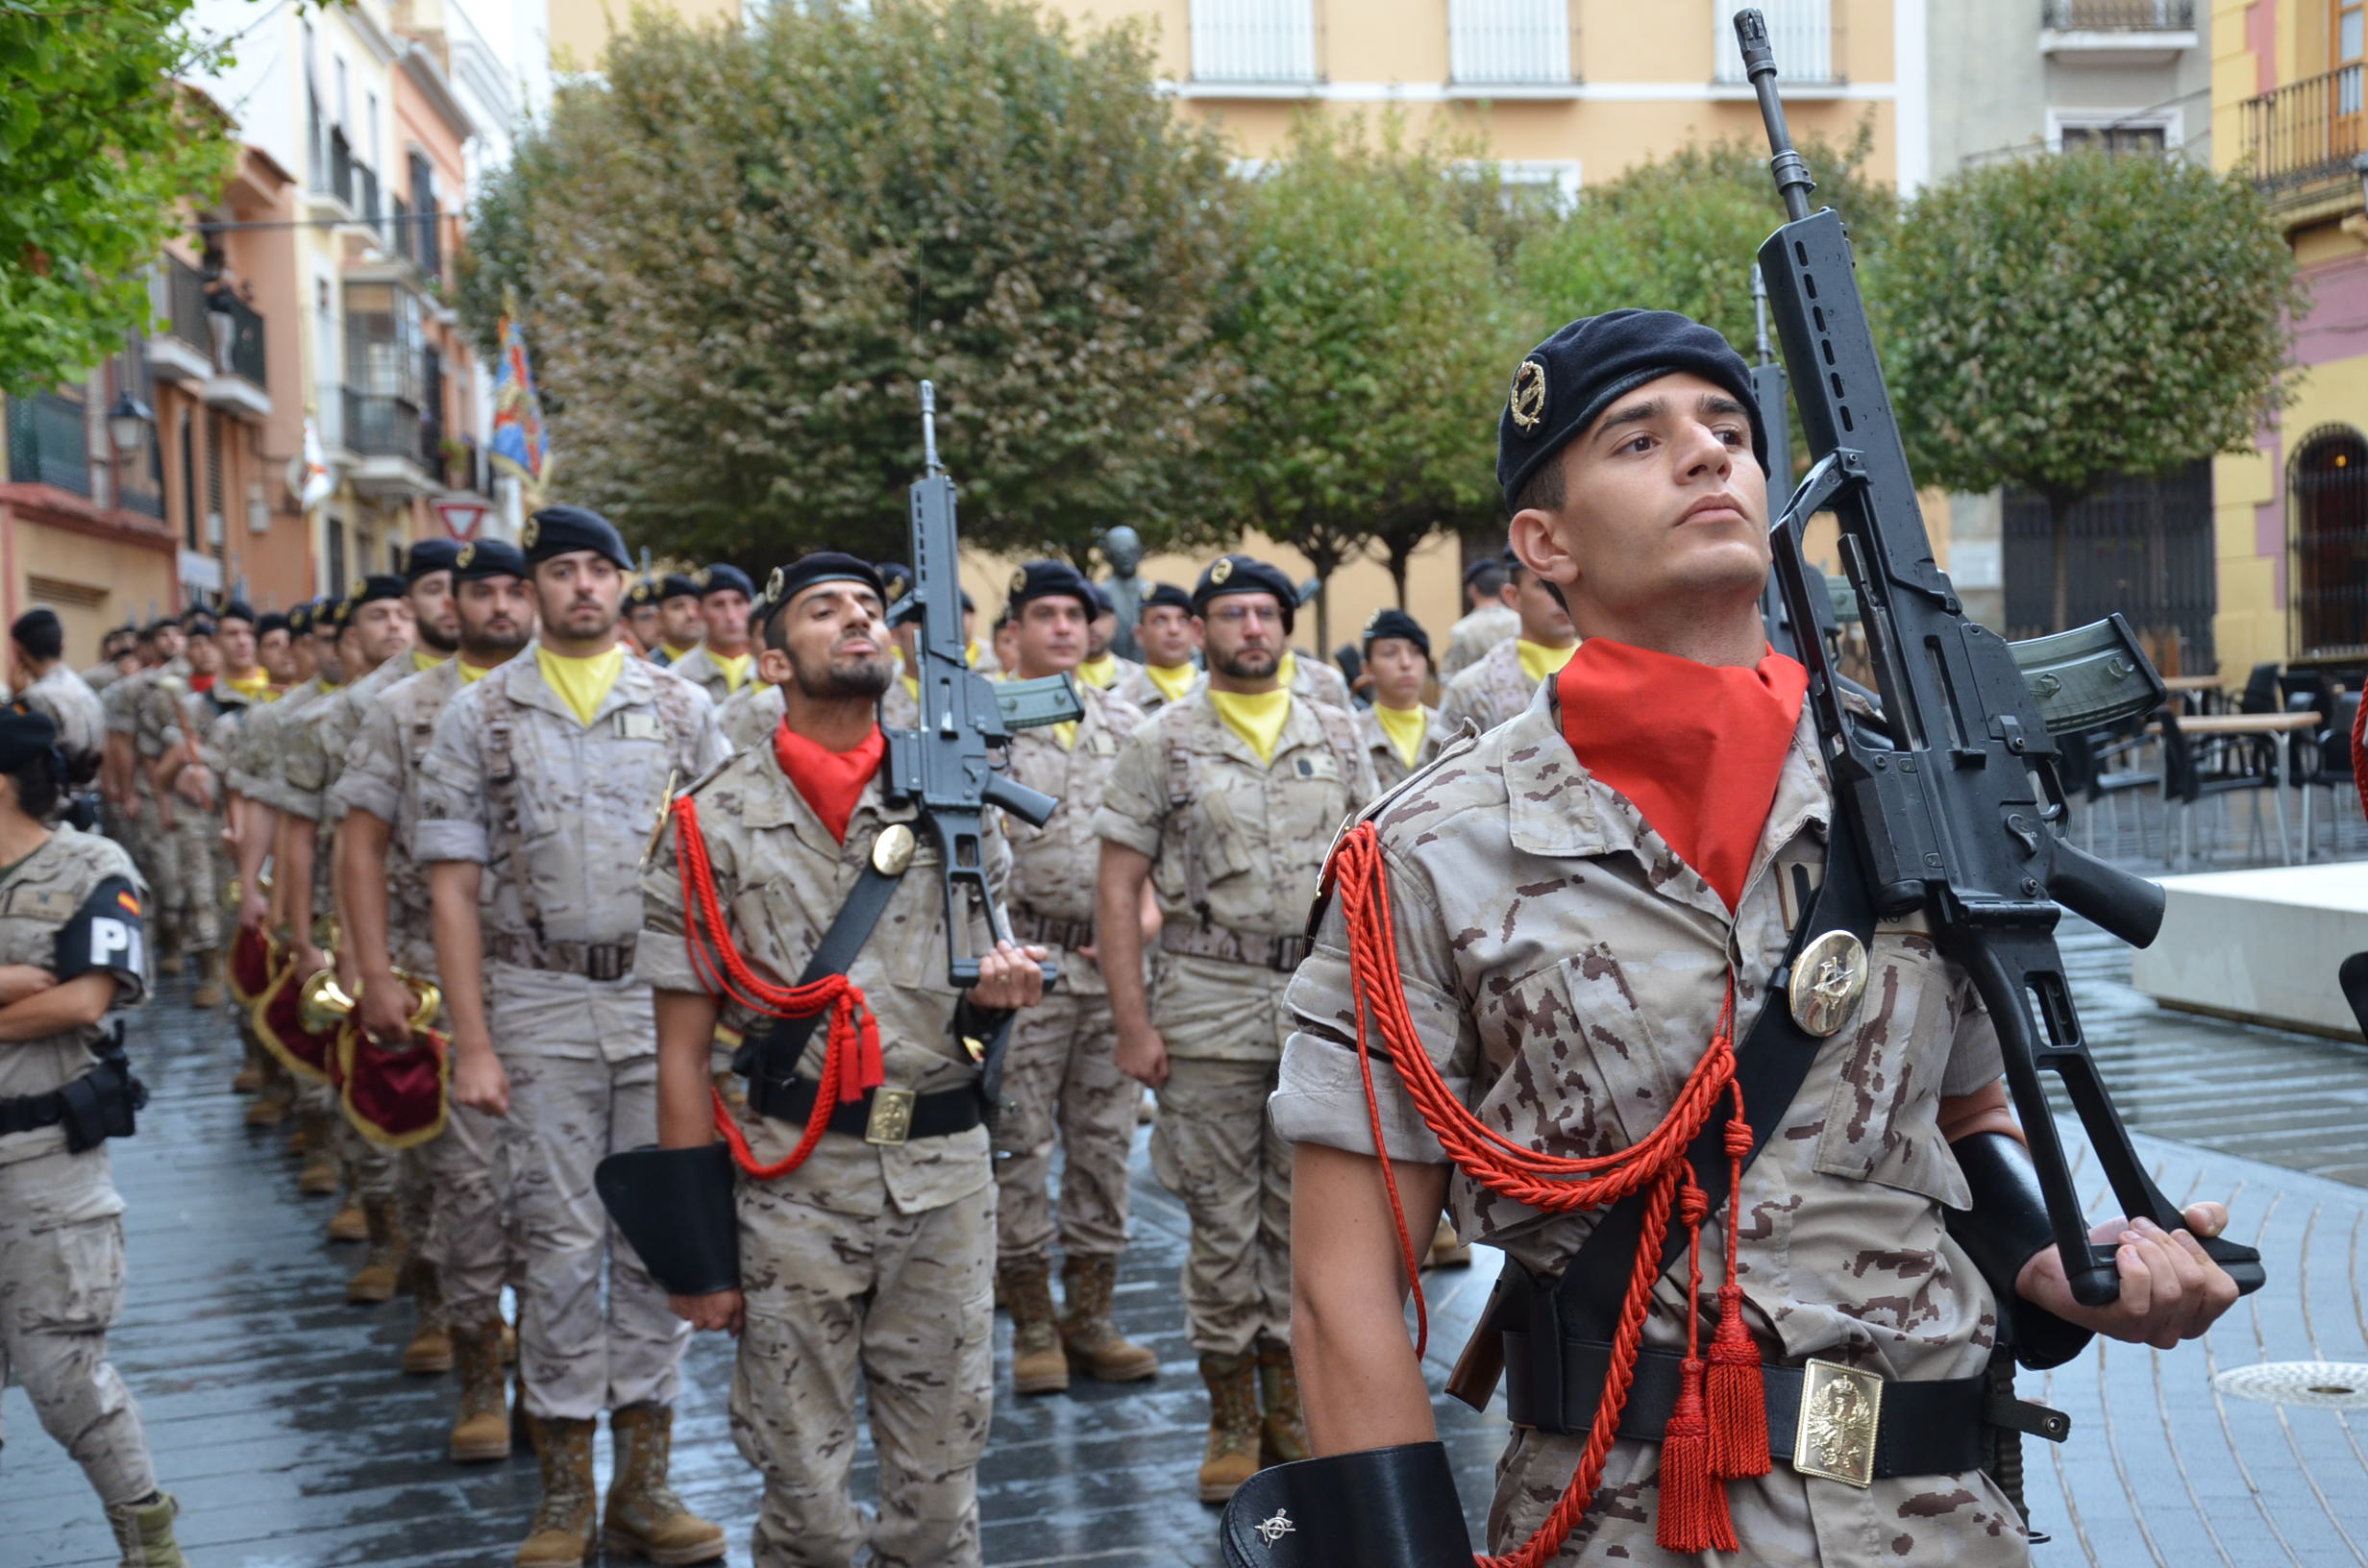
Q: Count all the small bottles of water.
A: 0